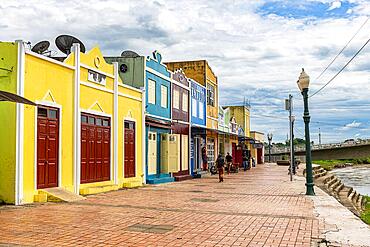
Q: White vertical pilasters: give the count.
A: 4